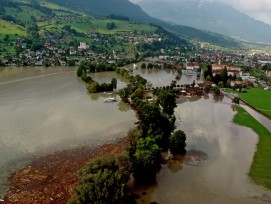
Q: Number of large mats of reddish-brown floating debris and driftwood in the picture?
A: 1